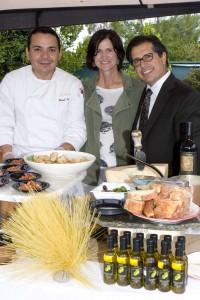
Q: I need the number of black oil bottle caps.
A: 12